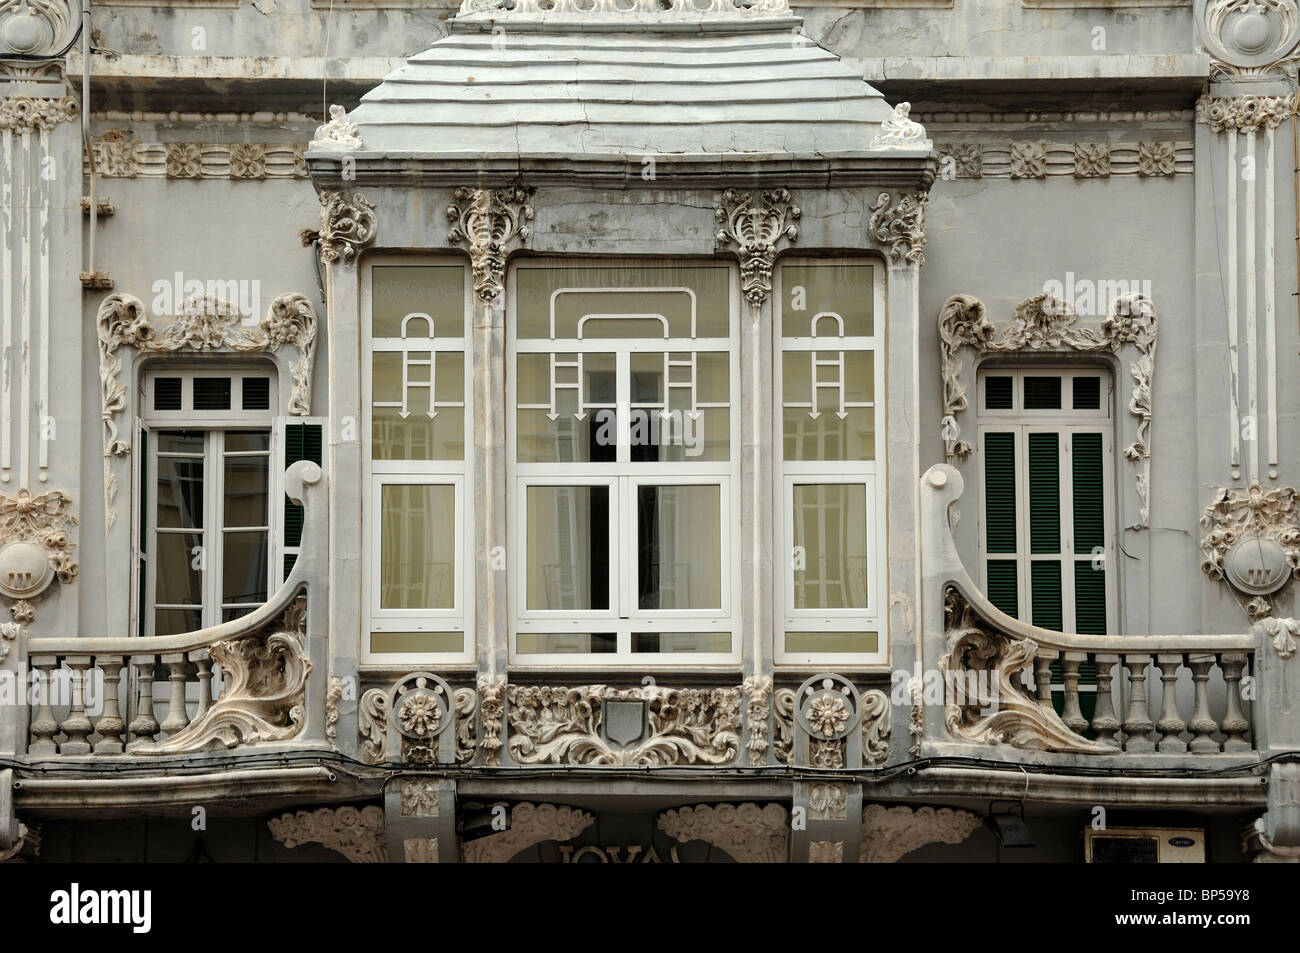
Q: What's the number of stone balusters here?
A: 13